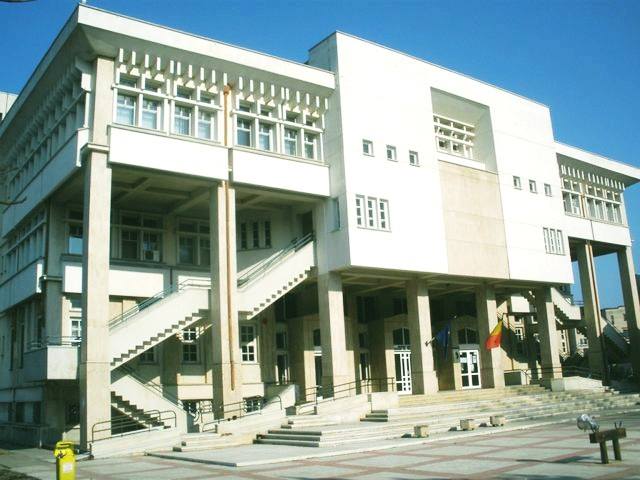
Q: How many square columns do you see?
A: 8